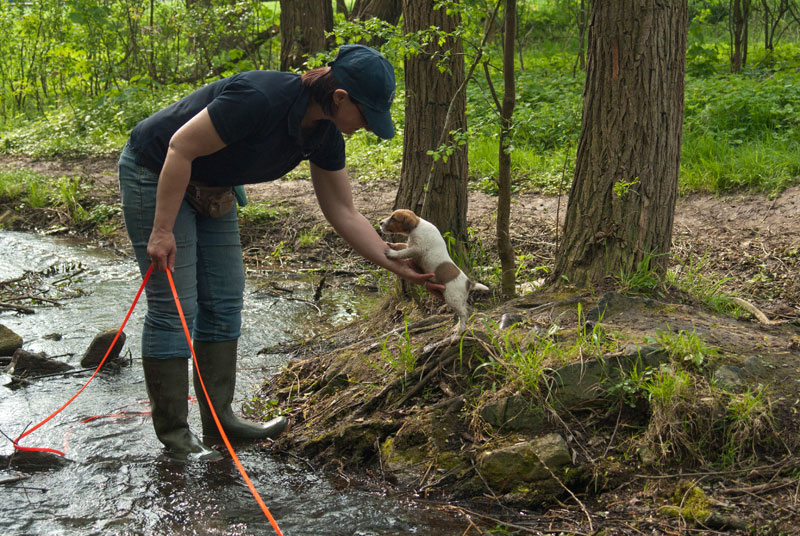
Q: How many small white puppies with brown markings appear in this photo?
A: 1